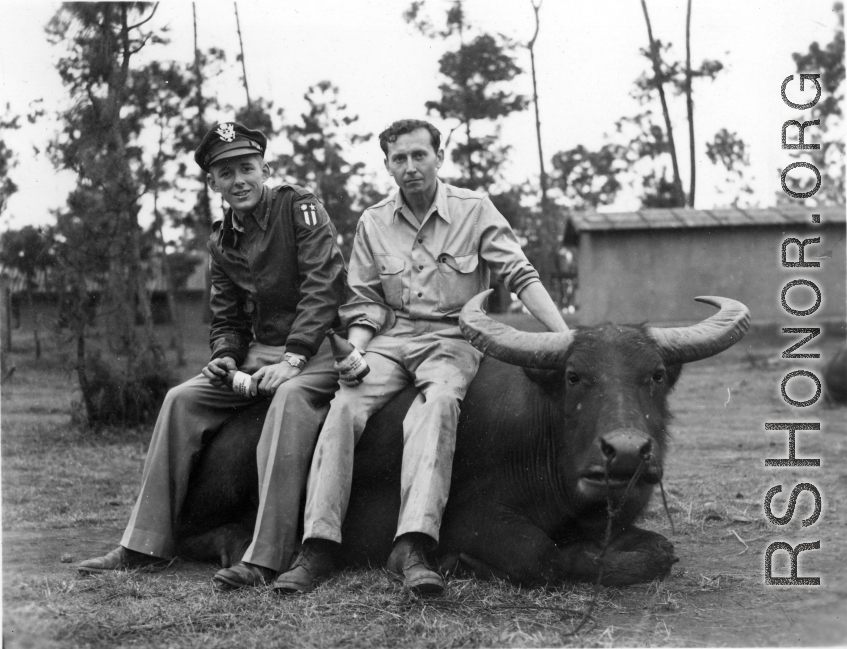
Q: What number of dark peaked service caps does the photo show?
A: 1